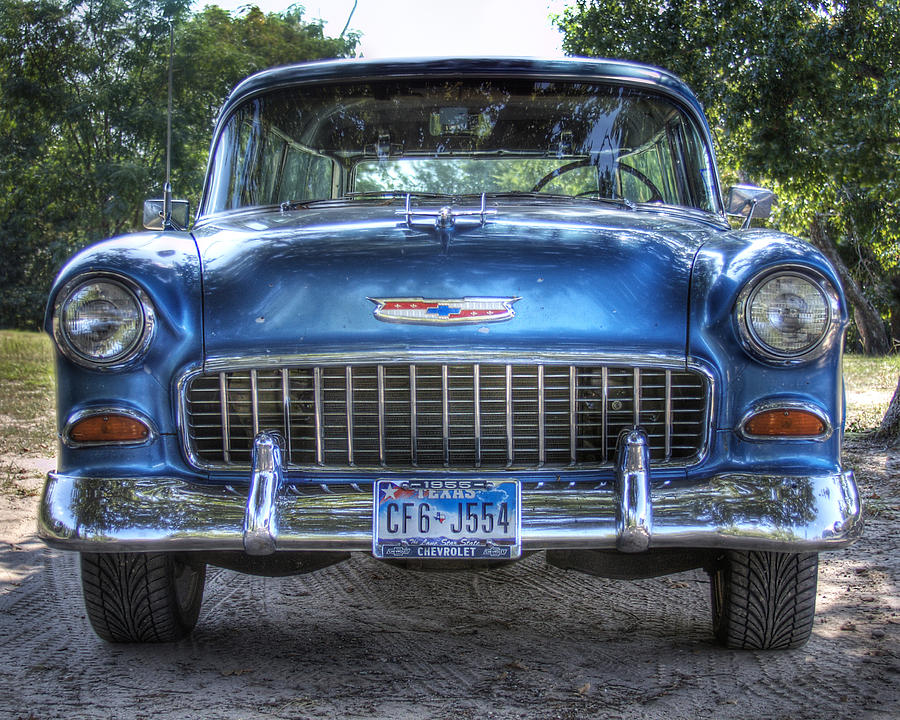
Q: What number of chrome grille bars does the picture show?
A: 15